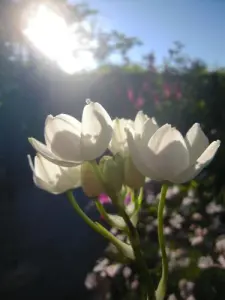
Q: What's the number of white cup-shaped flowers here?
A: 4